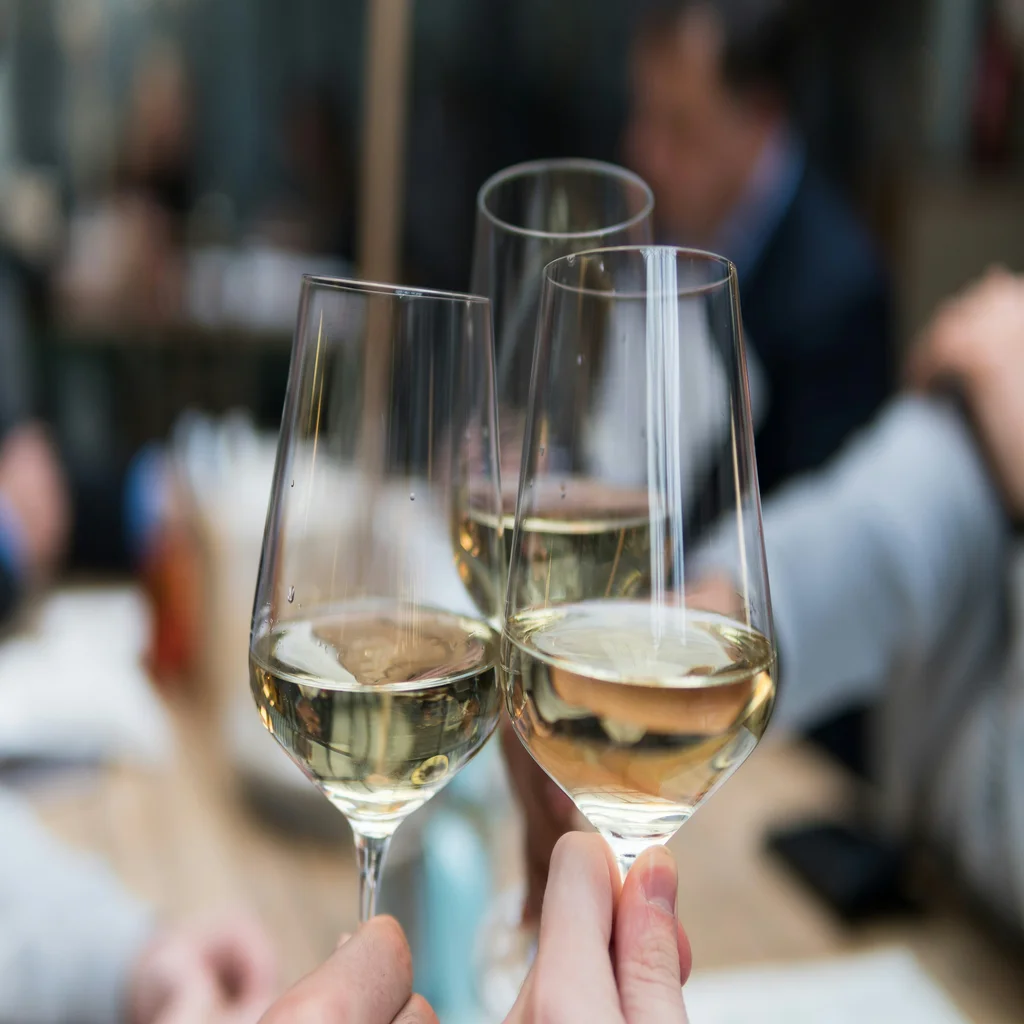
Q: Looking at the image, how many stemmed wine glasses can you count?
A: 3